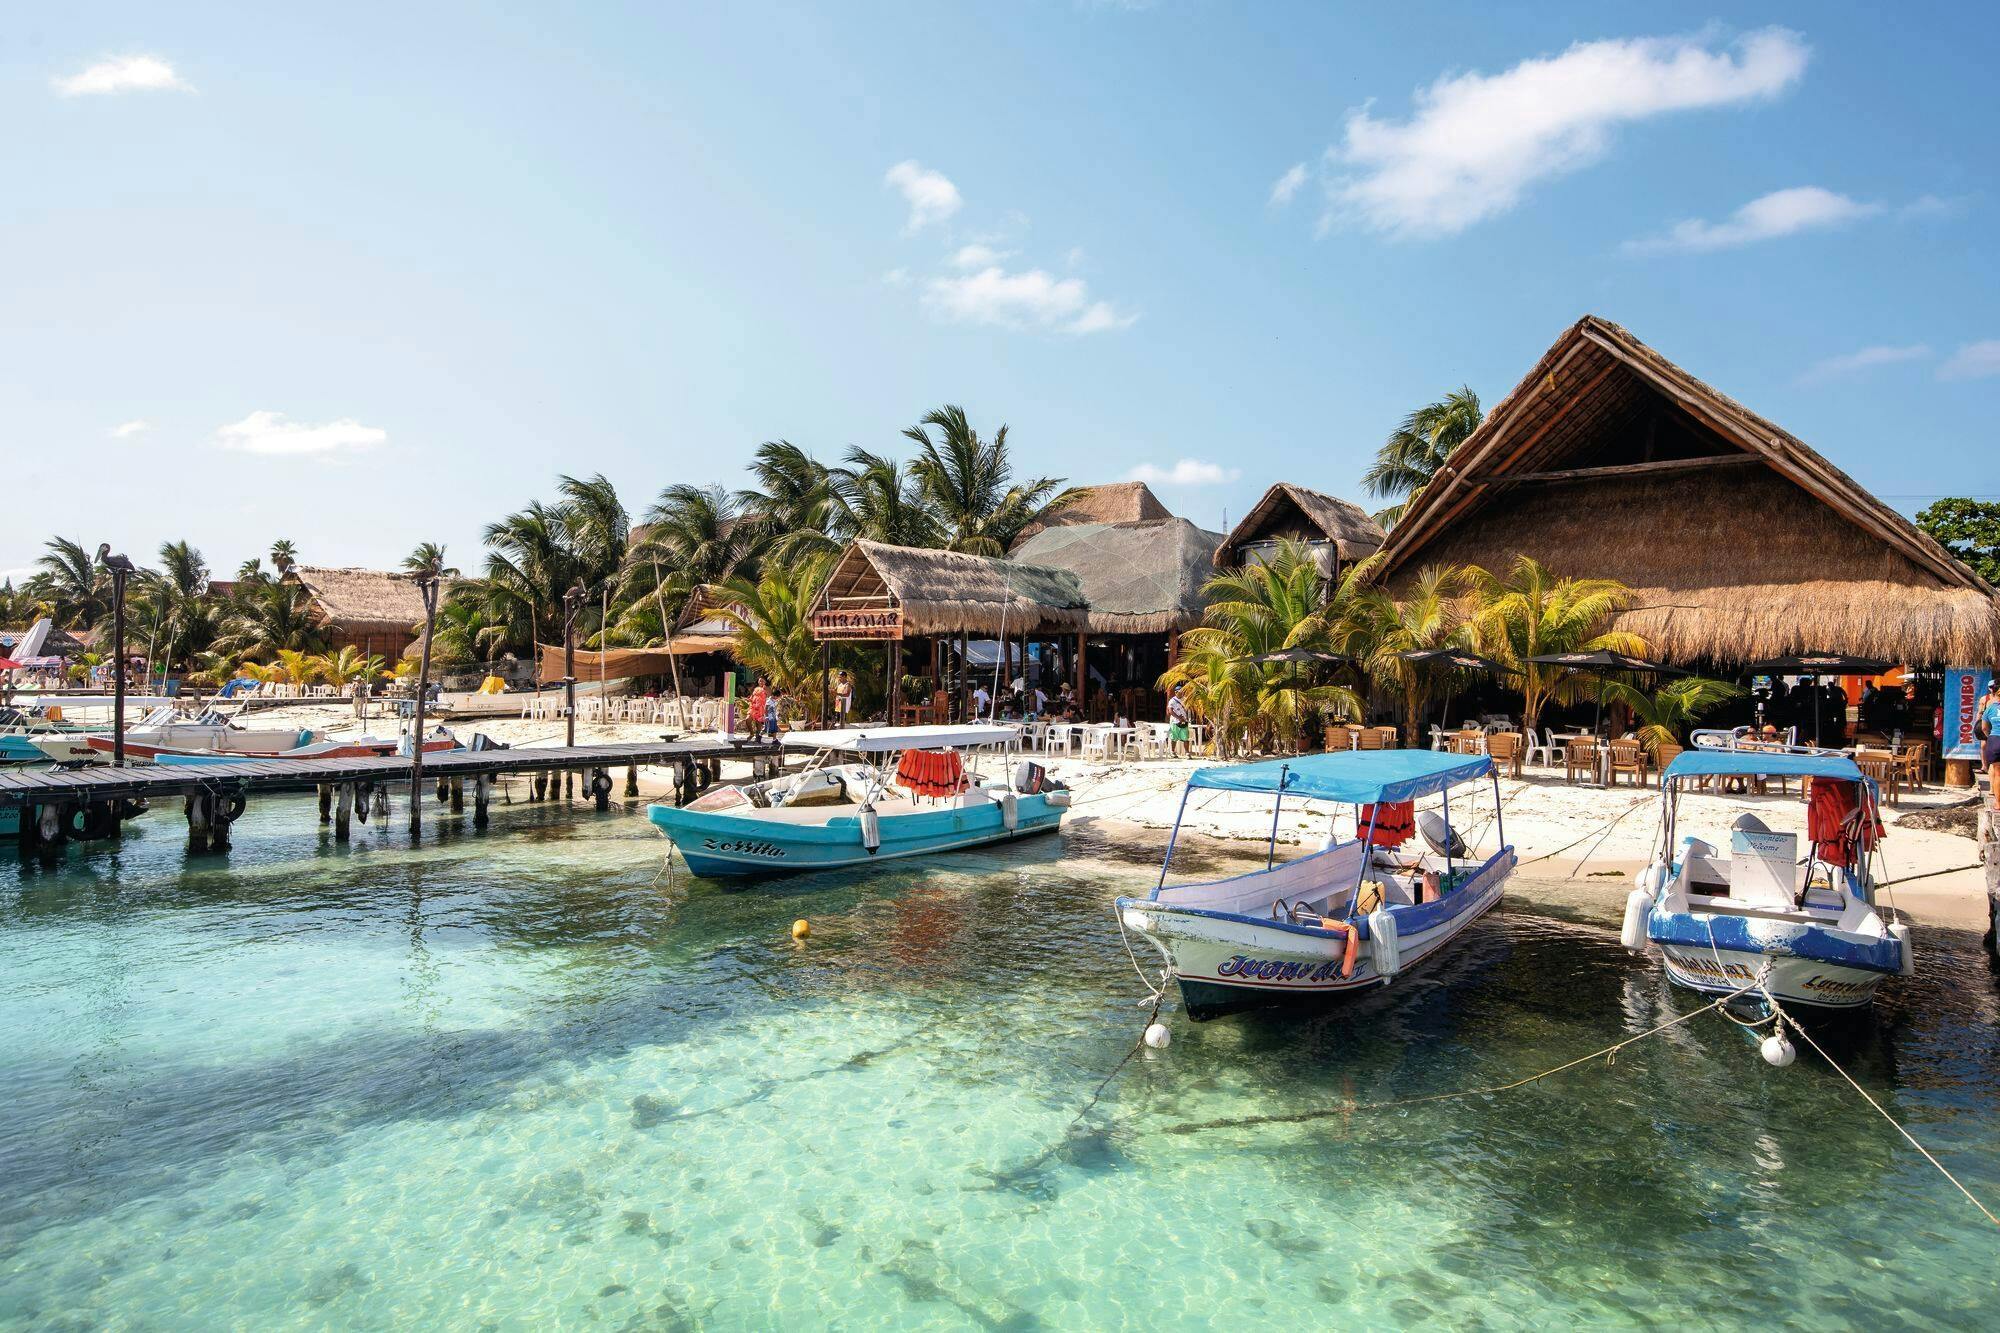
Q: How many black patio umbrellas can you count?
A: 4